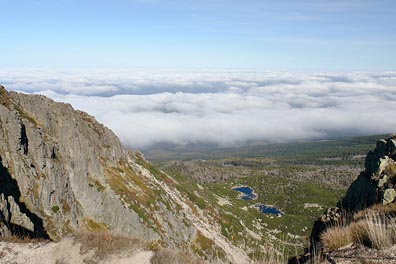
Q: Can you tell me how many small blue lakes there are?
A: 2